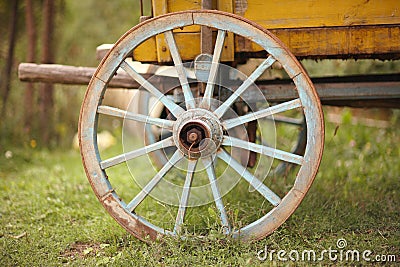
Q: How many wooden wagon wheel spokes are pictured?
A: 12